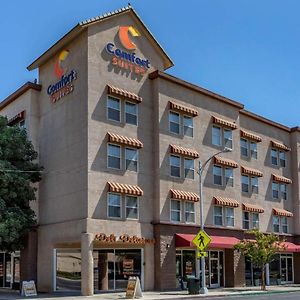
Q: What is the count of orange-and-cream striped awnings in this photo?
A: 15